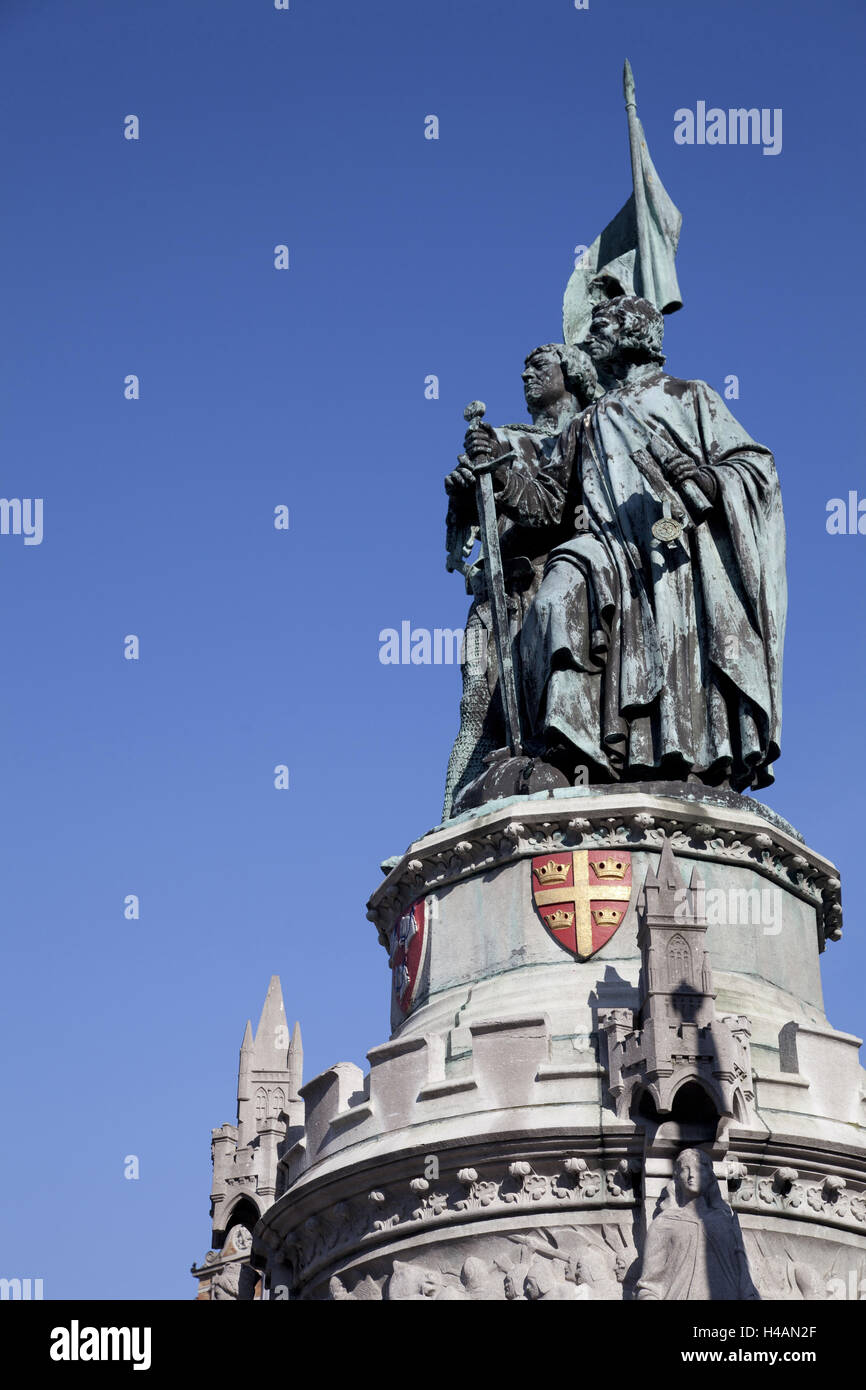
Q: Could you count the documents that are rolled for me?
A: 1